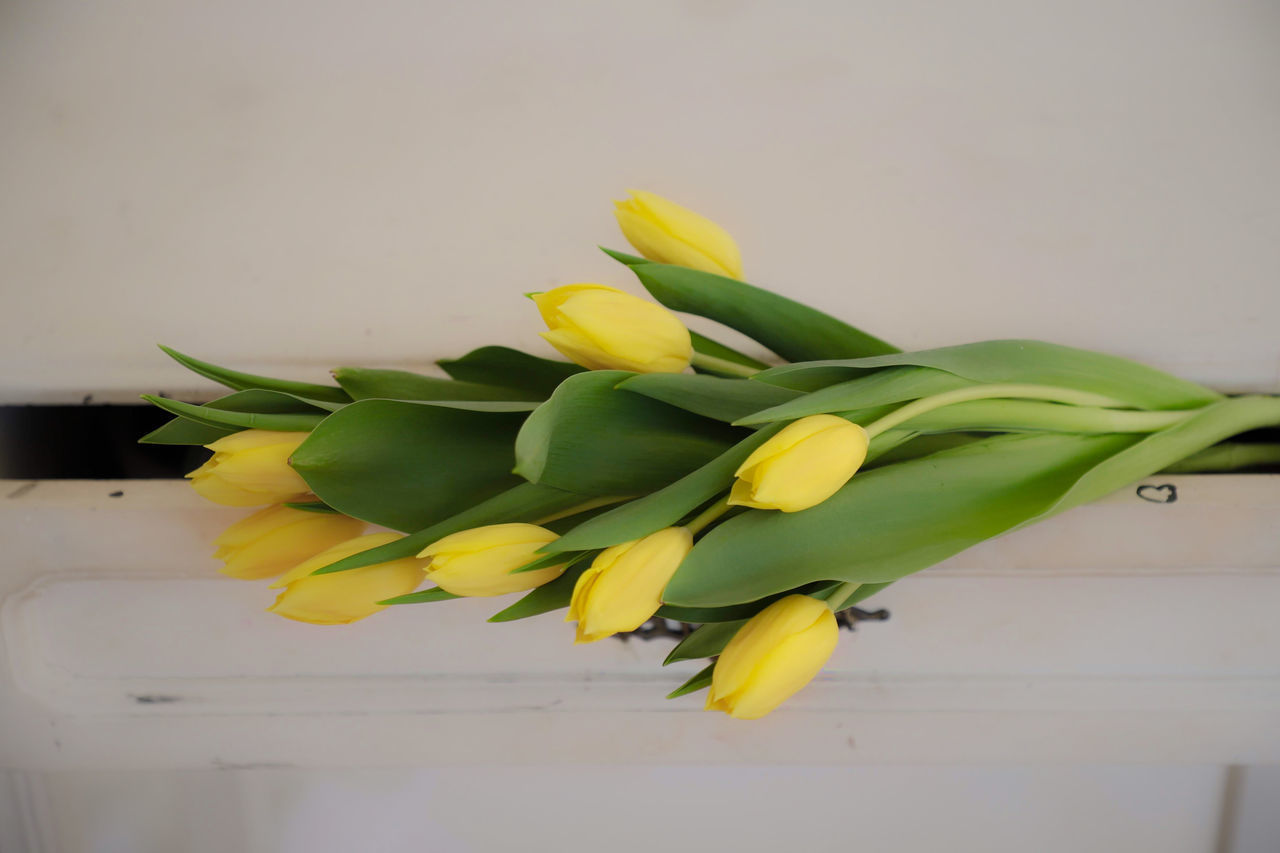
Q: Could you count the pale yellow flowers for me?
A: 9